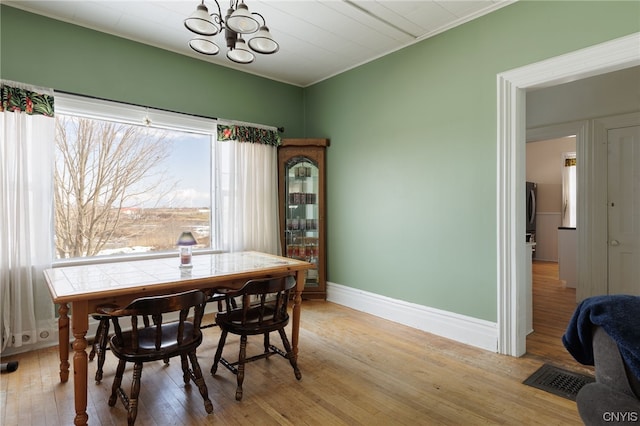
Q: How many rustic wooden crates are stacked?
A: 0